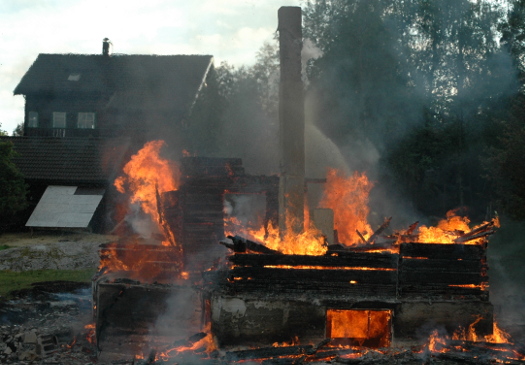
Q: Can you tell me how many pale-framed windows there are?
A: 3